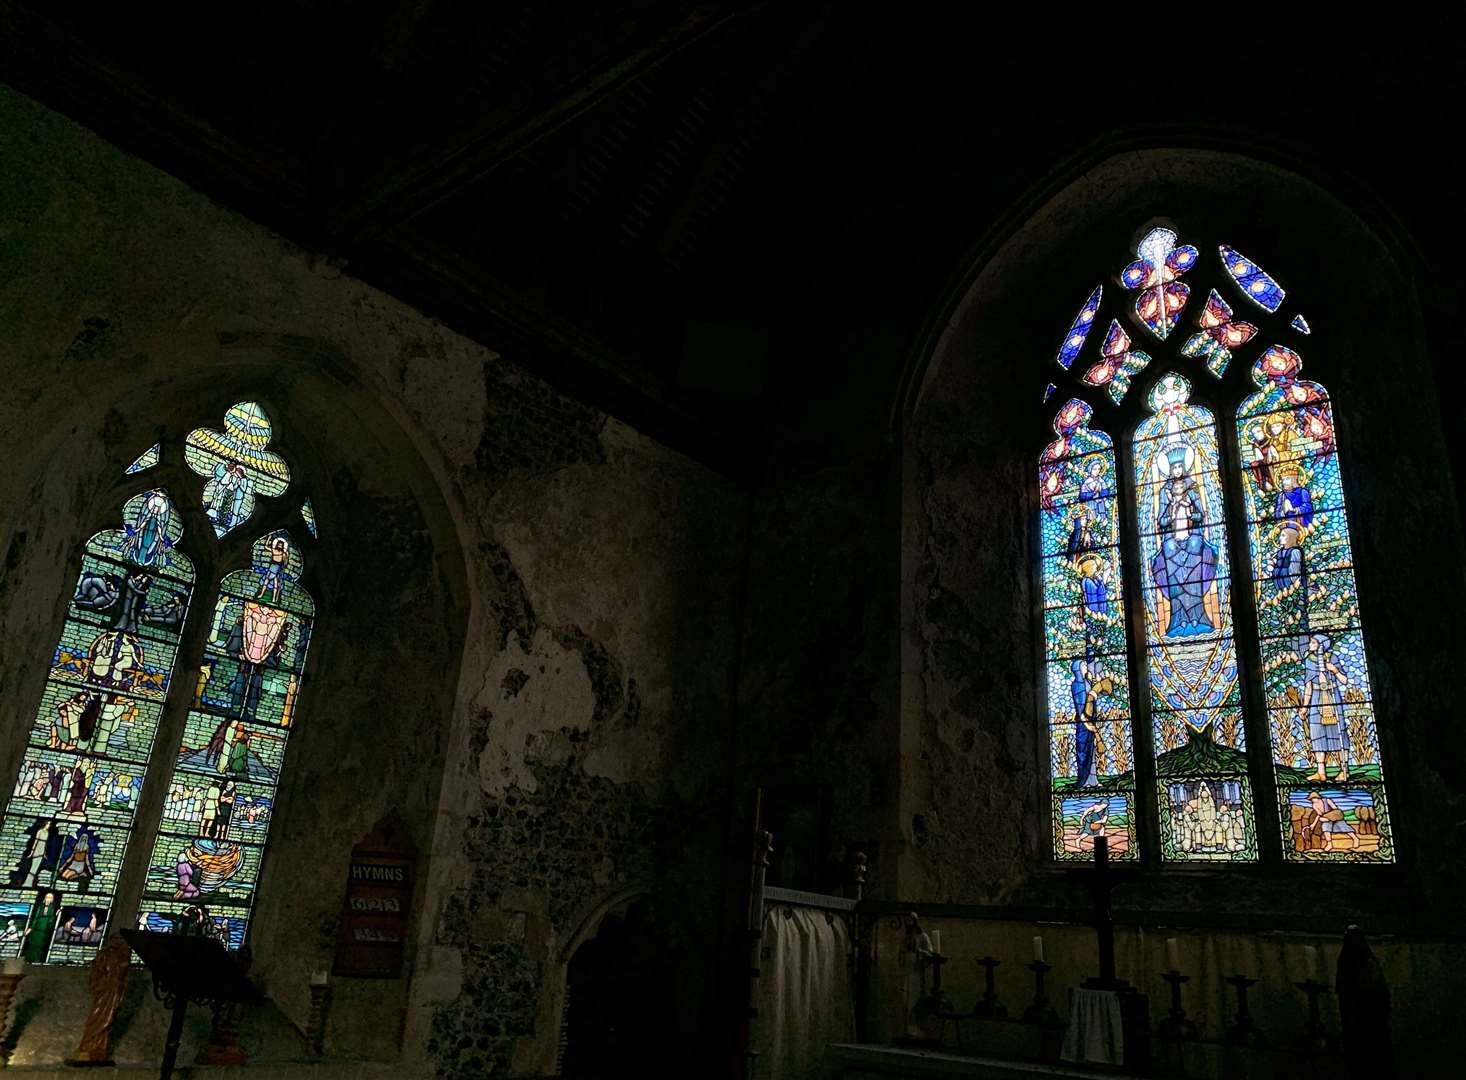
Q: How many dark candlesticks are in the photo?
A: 6